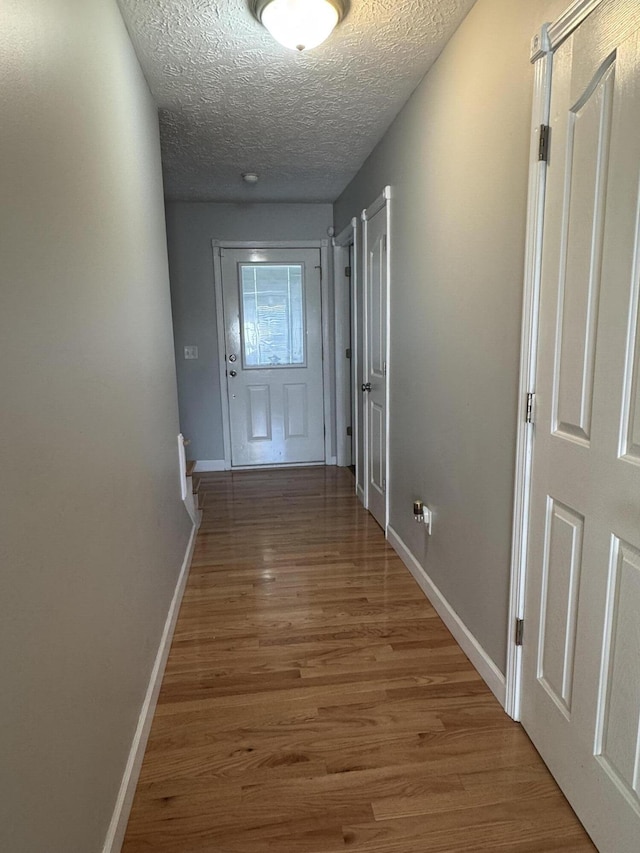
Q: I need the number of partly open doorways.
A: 1